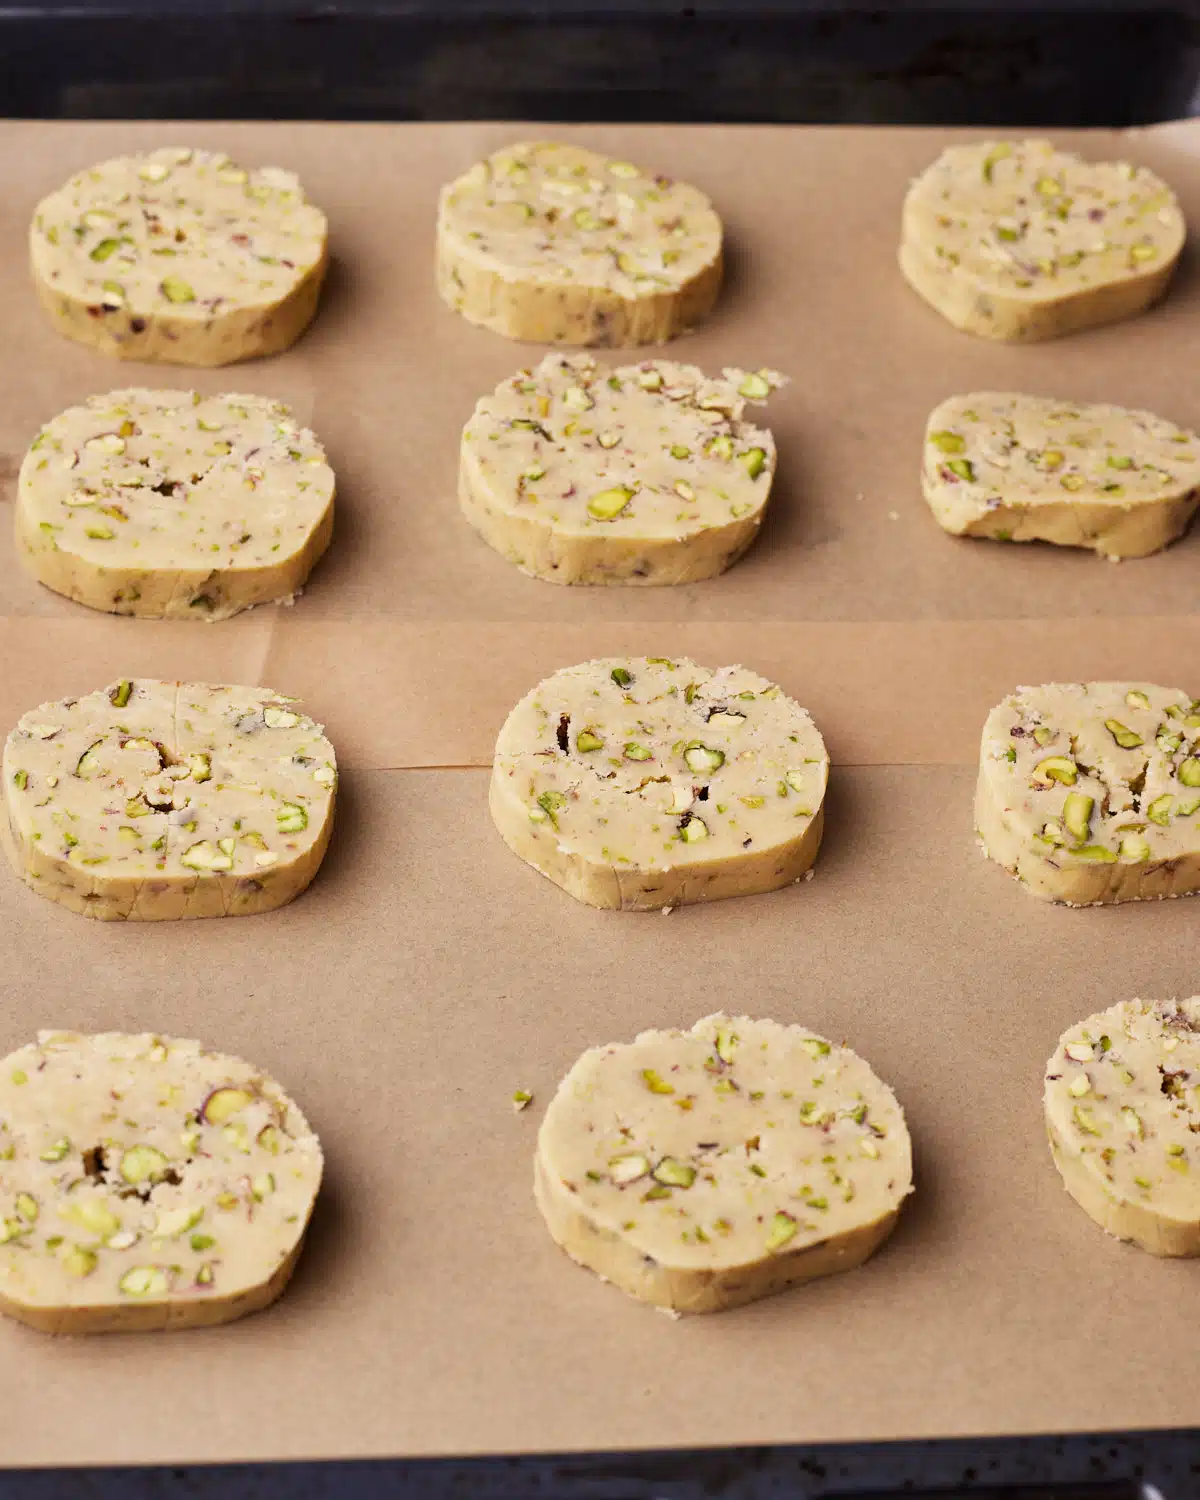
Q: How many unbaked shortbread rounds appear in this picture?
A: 12